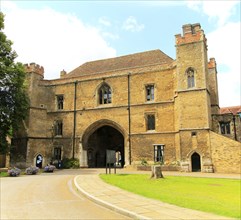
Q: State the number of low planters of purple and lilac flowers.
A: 3